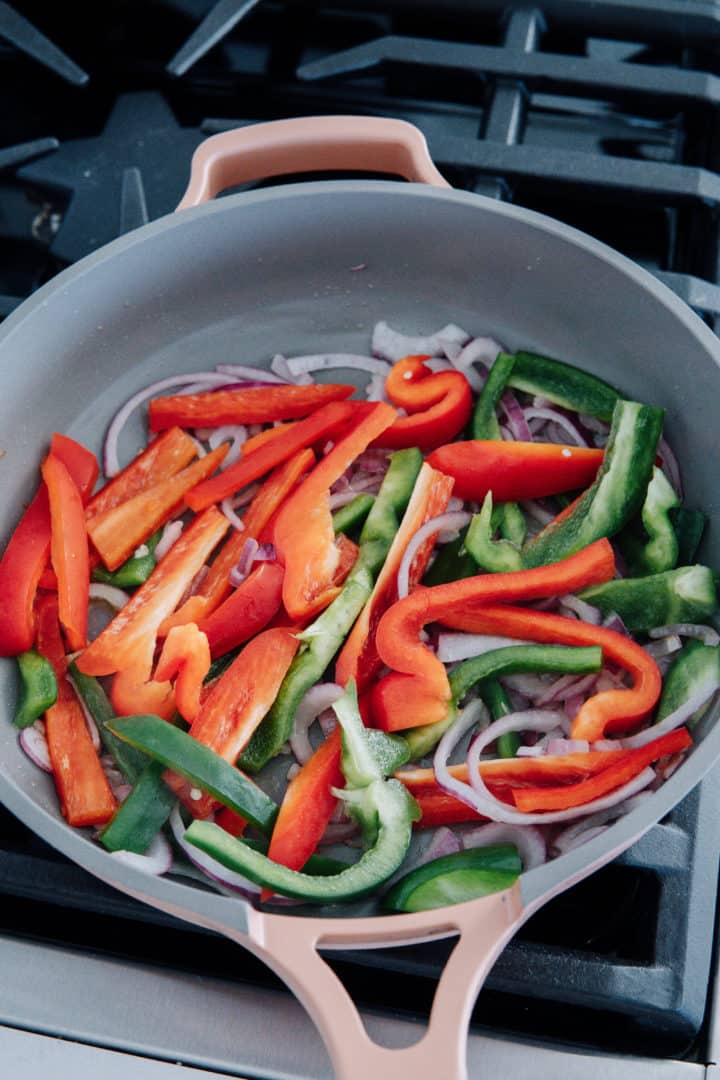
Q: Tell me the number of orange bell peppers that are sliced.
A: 0